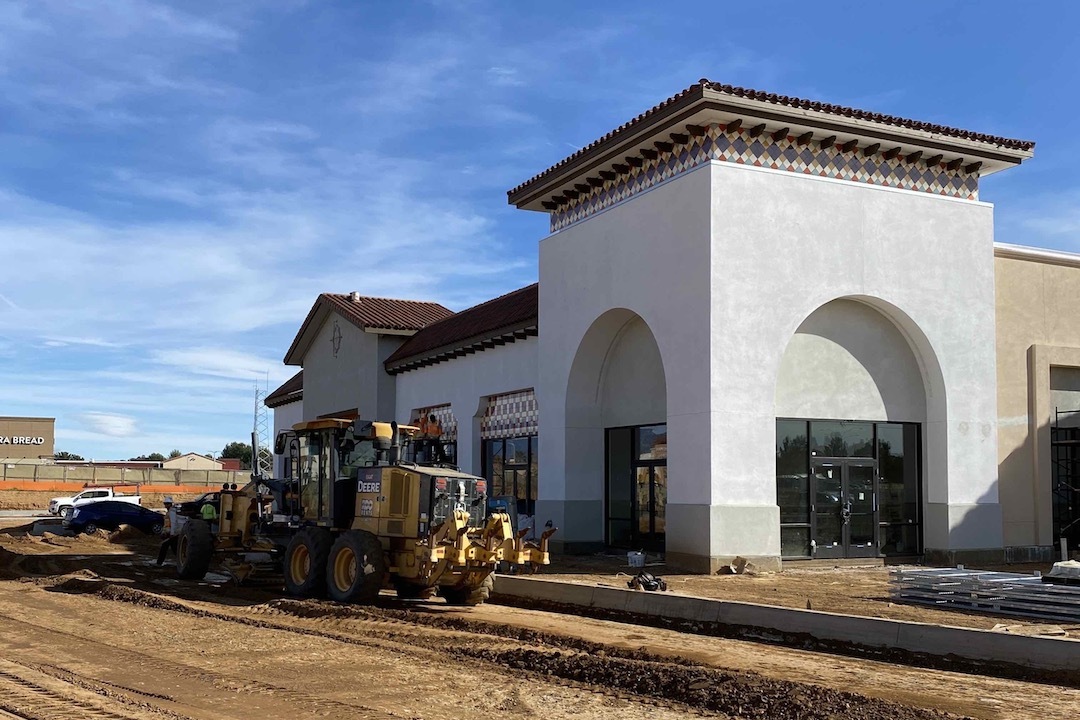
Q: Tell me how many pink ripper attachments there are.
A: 0